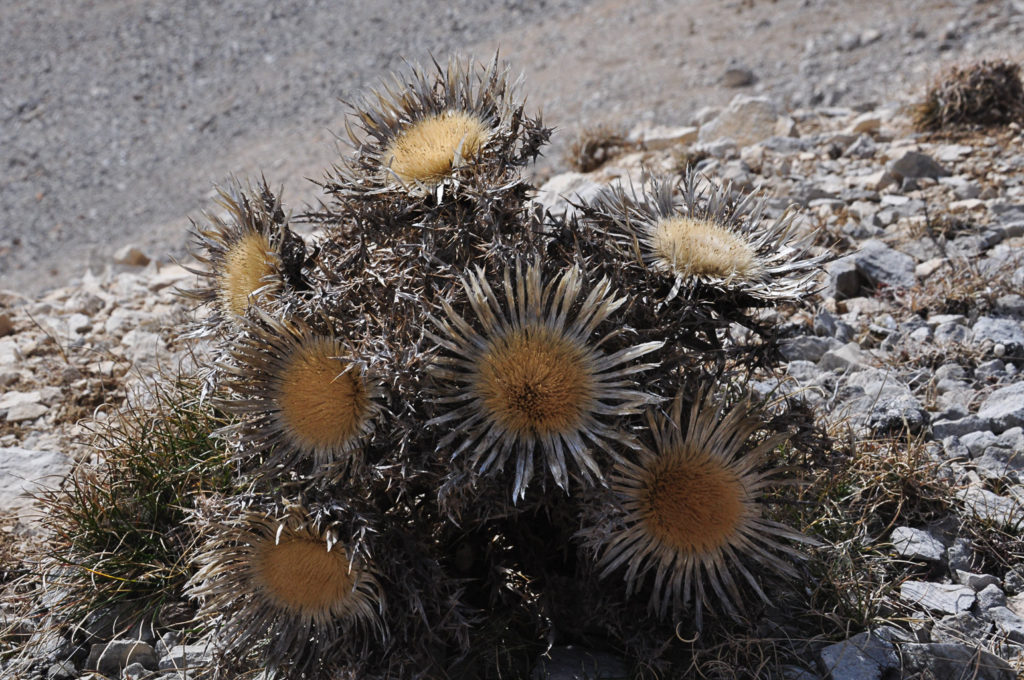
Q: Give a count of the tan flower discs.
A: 7